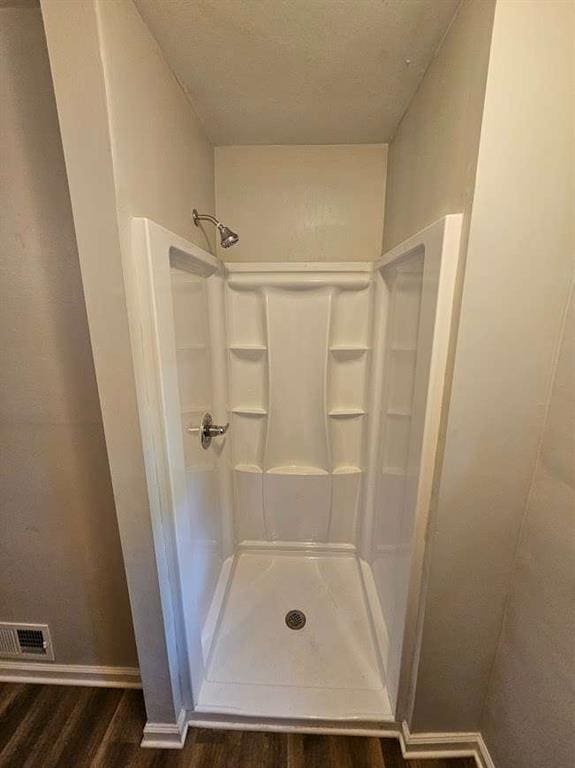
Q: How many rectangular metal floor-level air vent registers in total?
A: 1